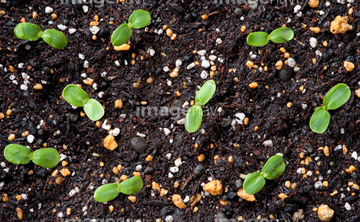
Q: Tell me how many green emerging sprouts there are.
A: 9